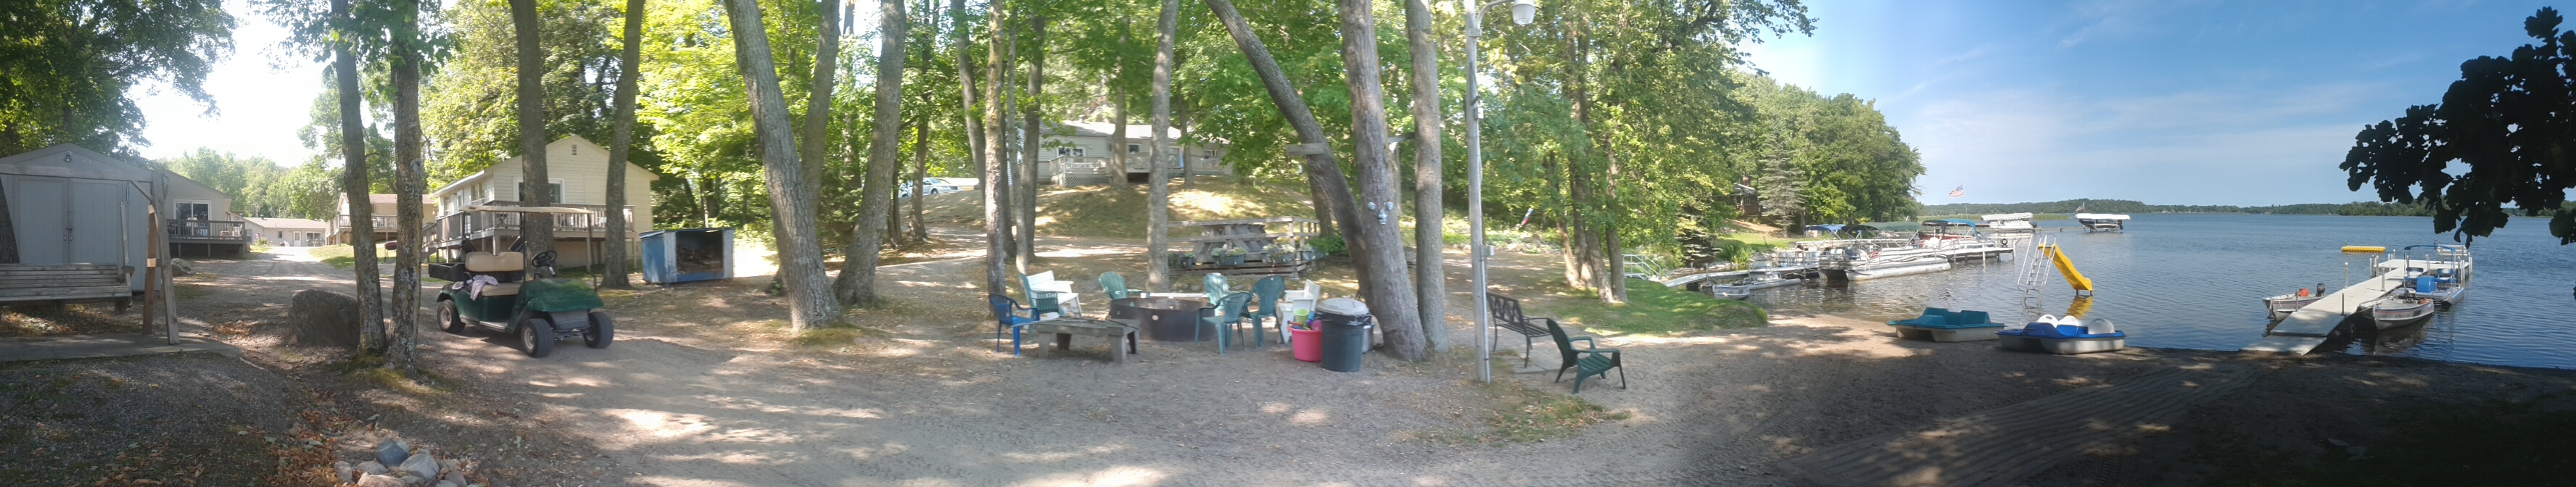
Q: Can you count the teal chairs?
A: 5